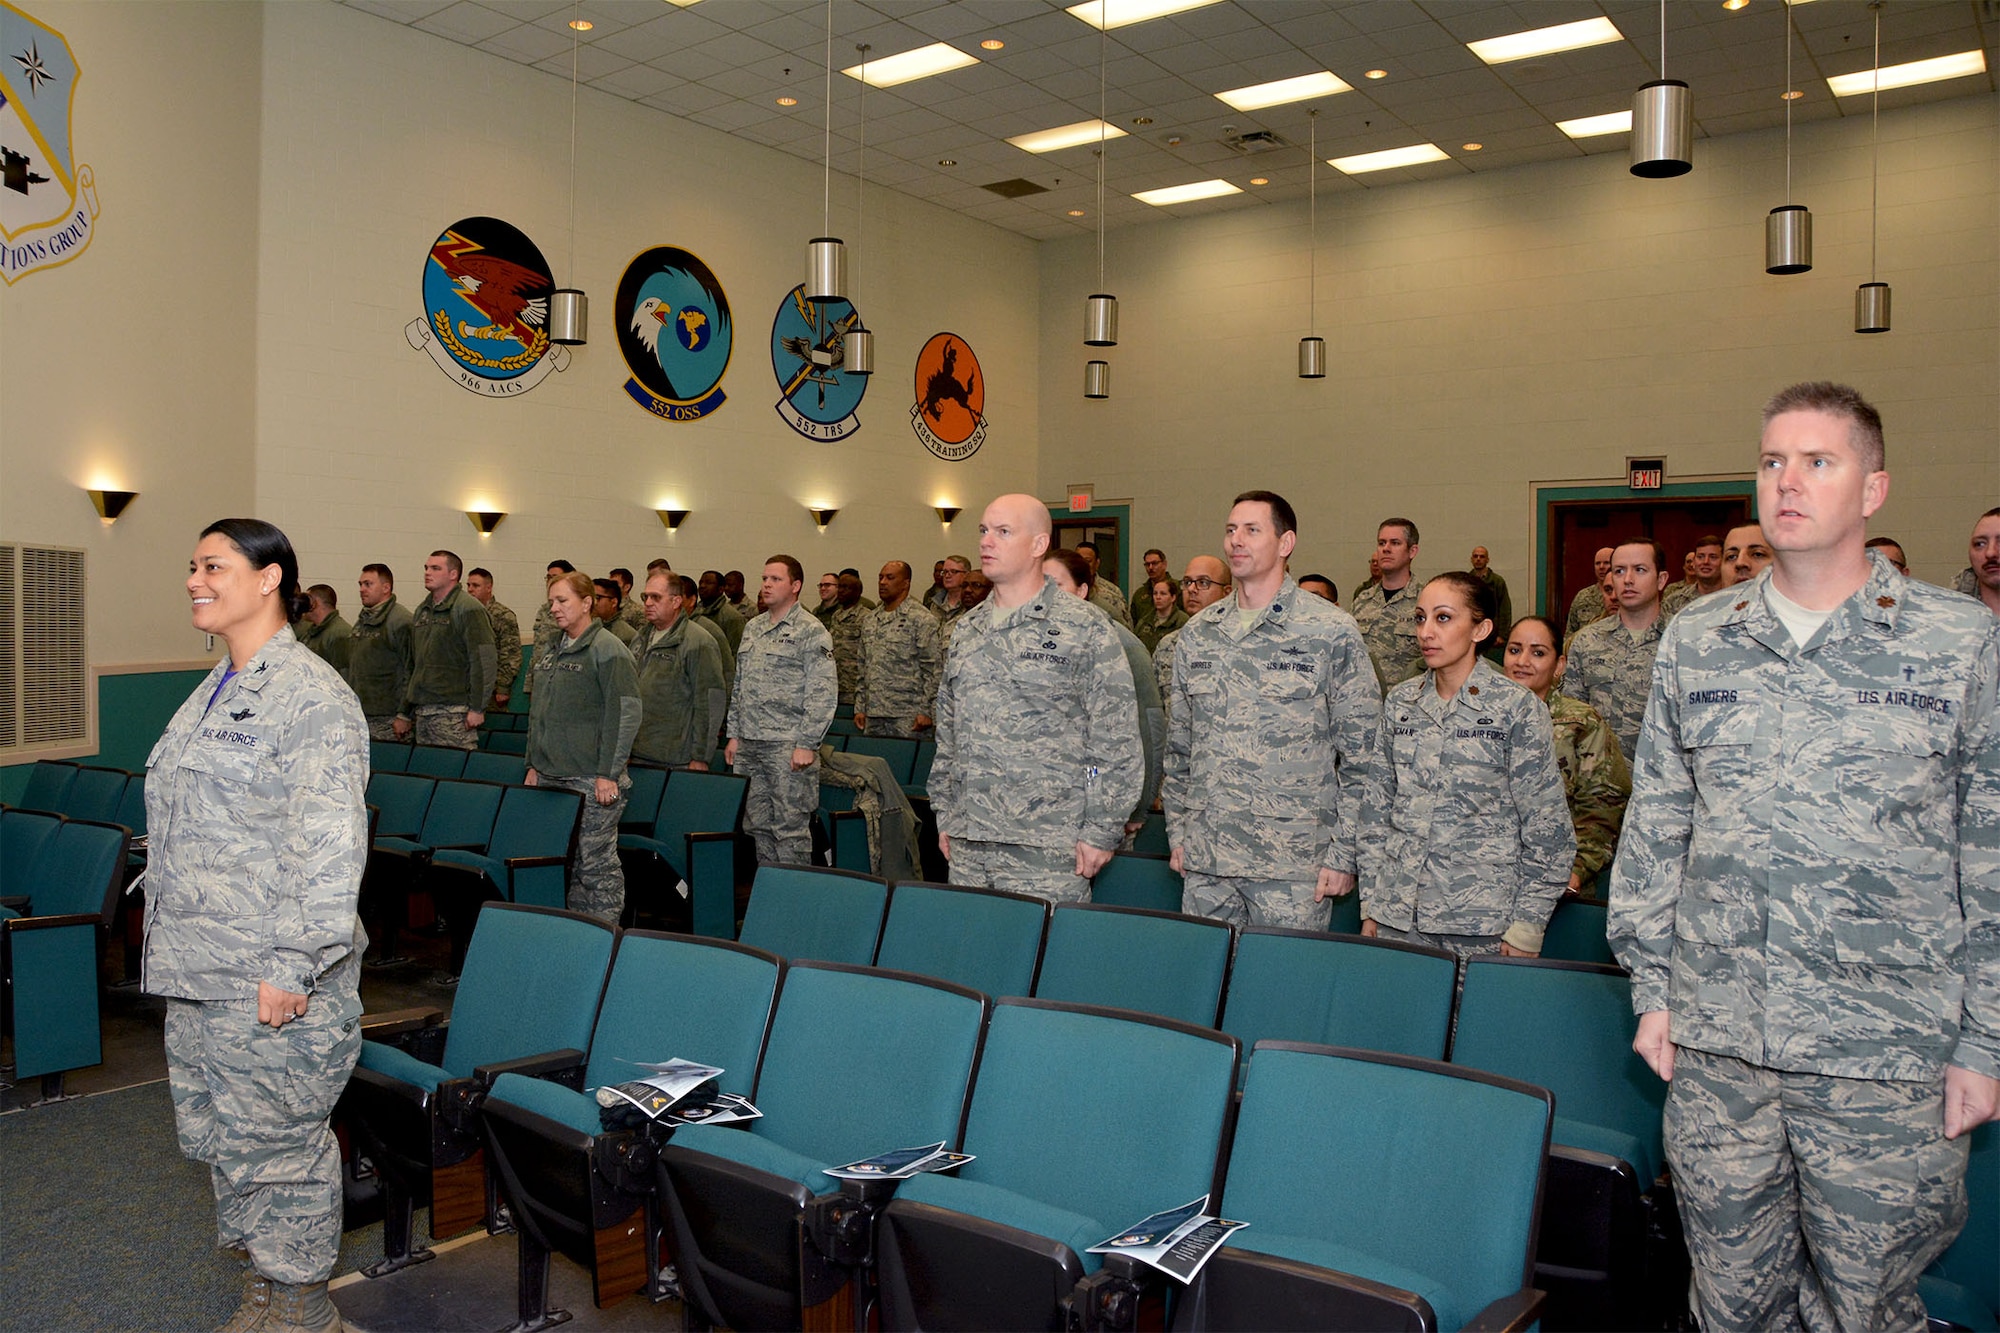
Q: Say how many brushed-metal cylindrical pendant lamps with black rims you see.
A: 9